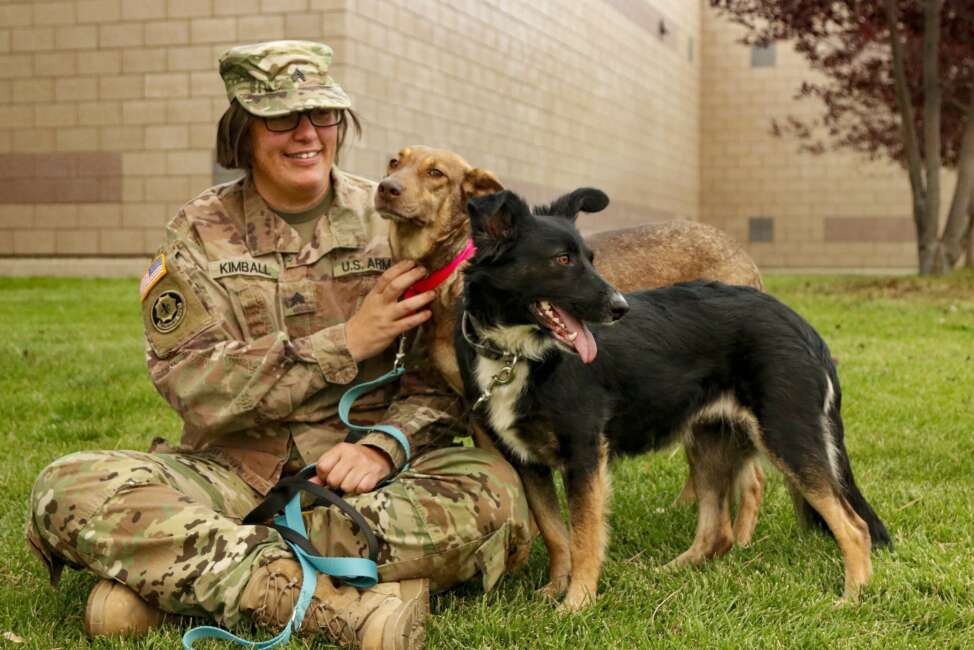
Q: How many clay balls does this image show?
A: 0